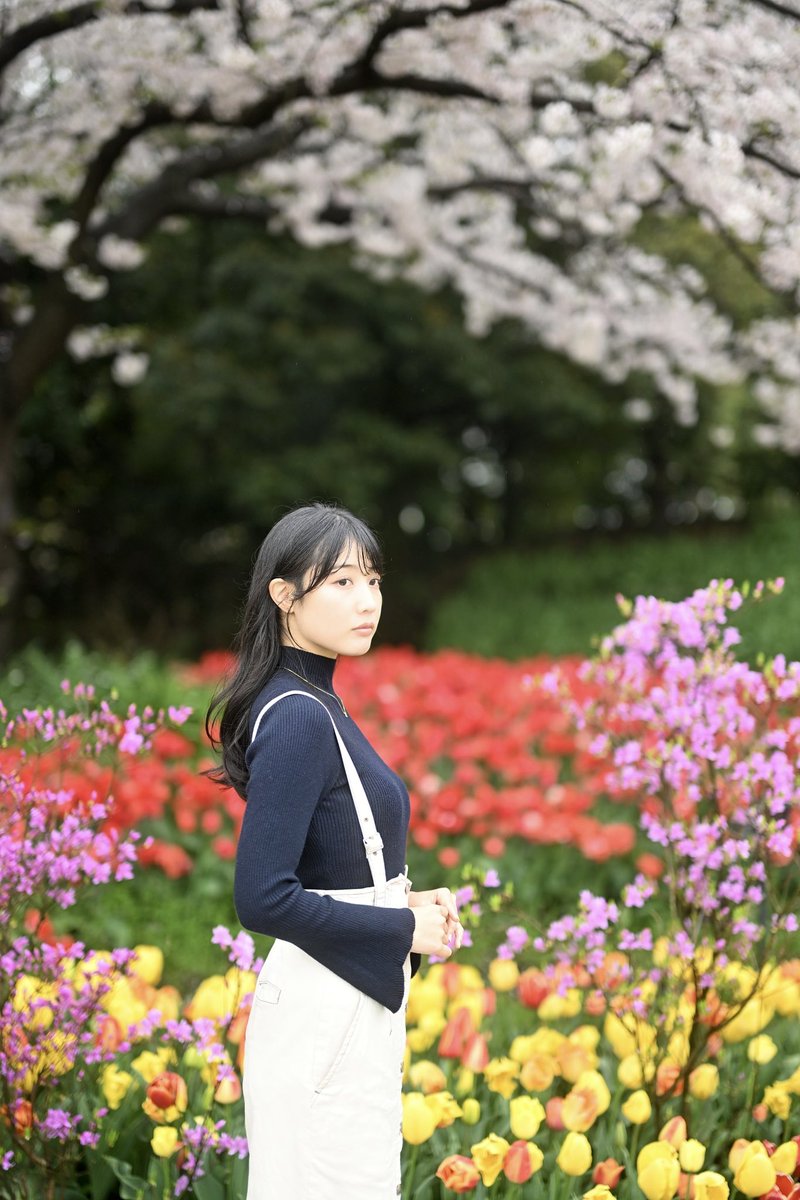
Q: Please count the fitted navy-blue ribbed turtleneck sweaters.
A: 1